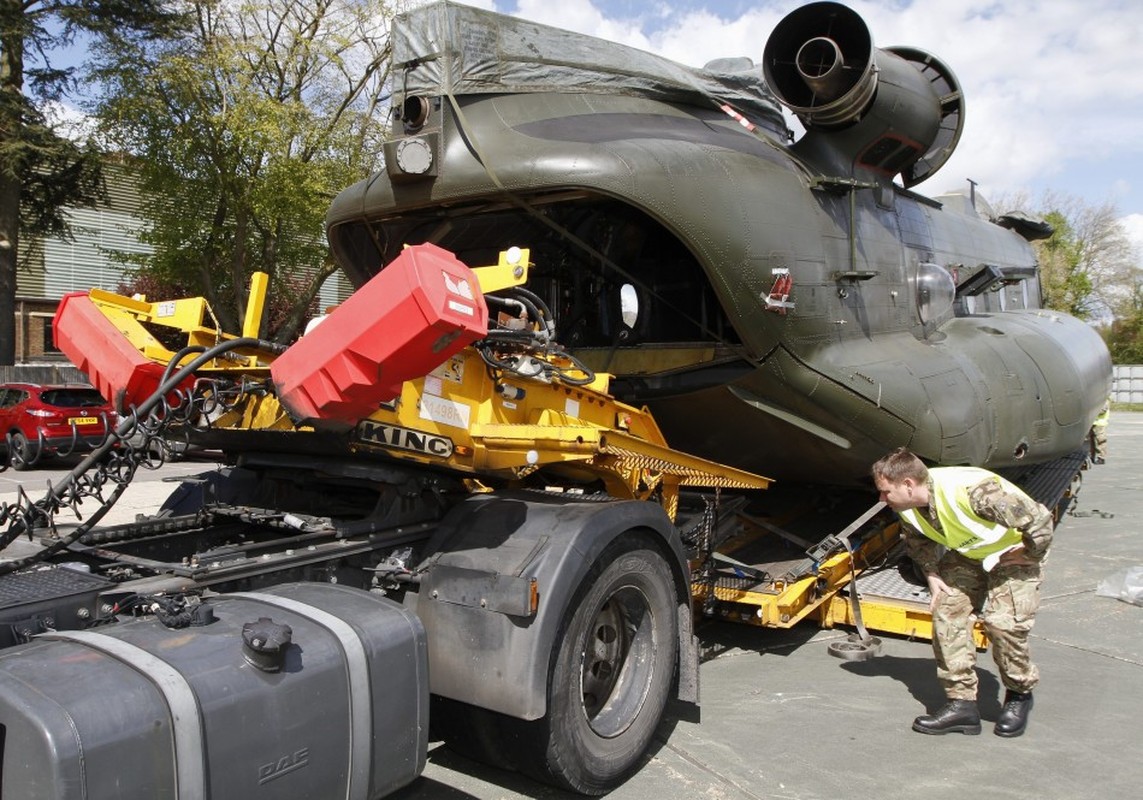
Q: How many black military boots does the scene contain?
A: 2